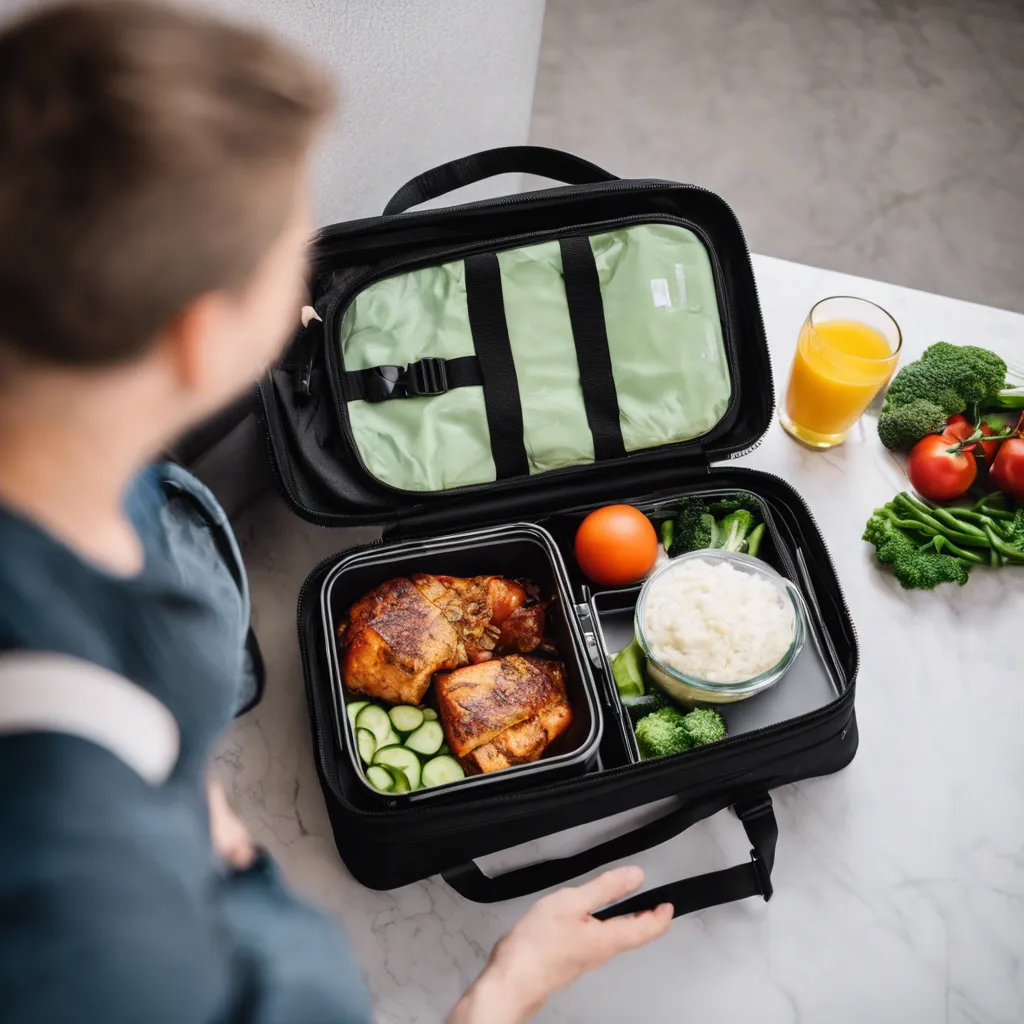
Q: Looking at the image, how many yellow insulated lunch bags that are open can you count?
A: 0